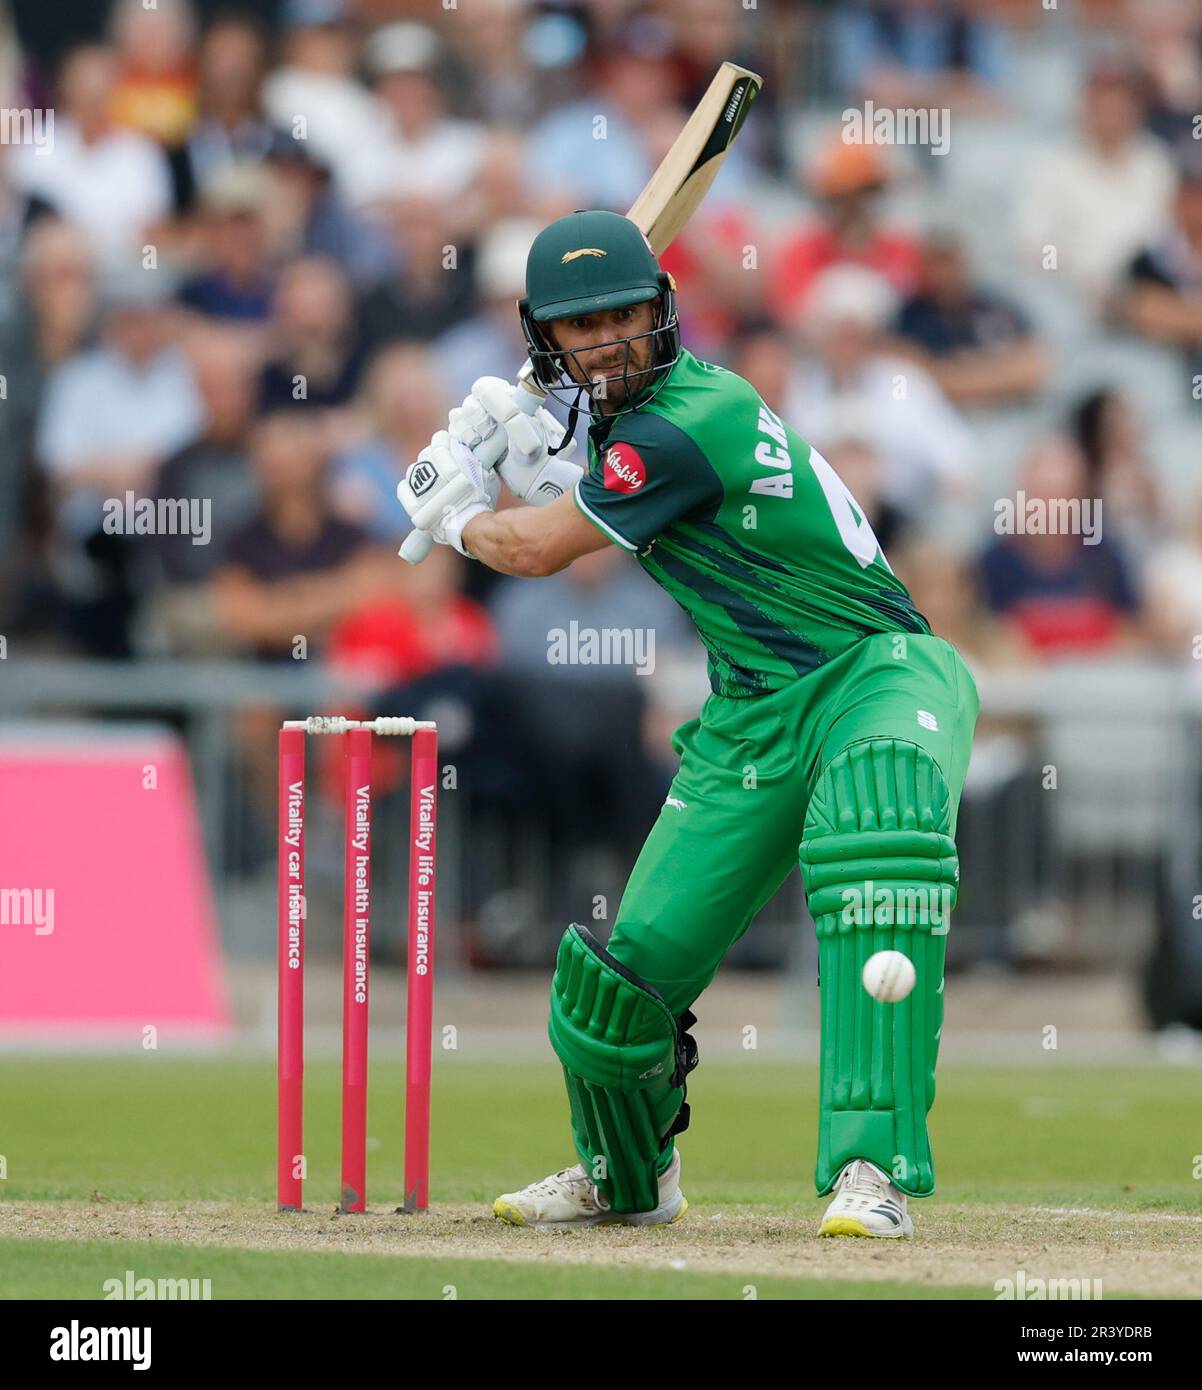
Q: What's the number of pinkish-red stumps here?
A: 3